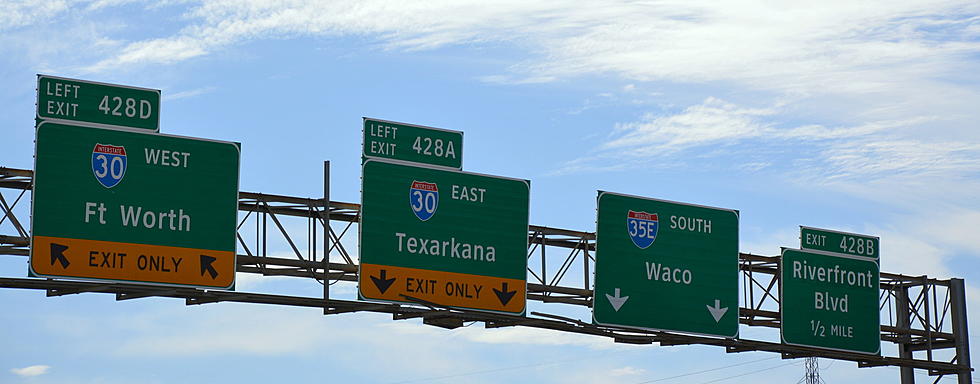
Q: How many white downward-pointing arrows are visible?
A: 2